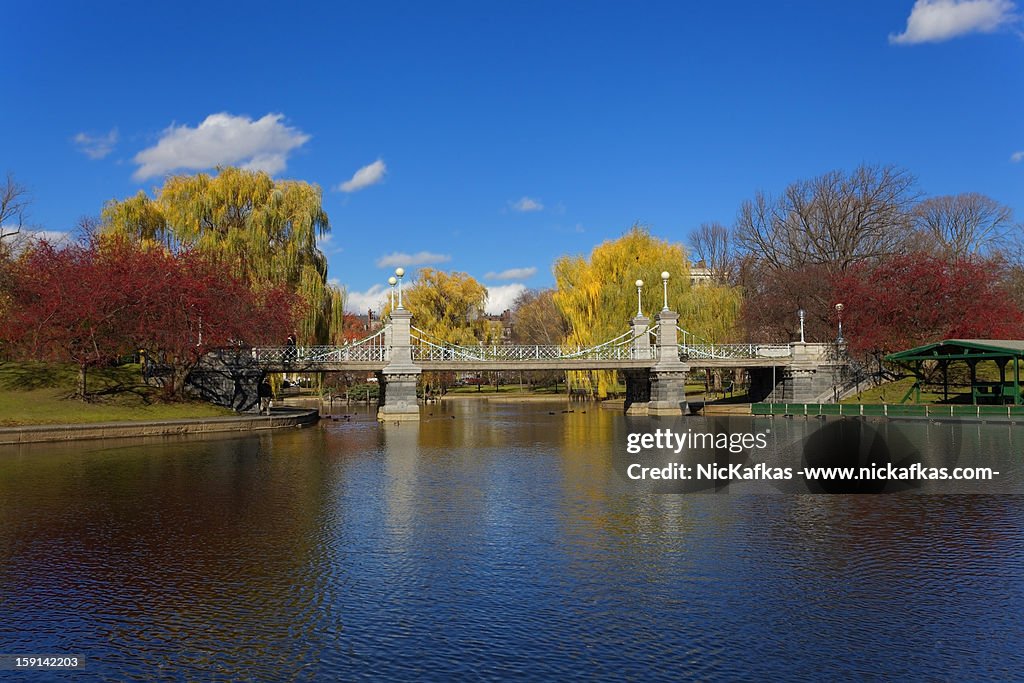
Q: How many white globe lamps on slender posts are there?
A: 6